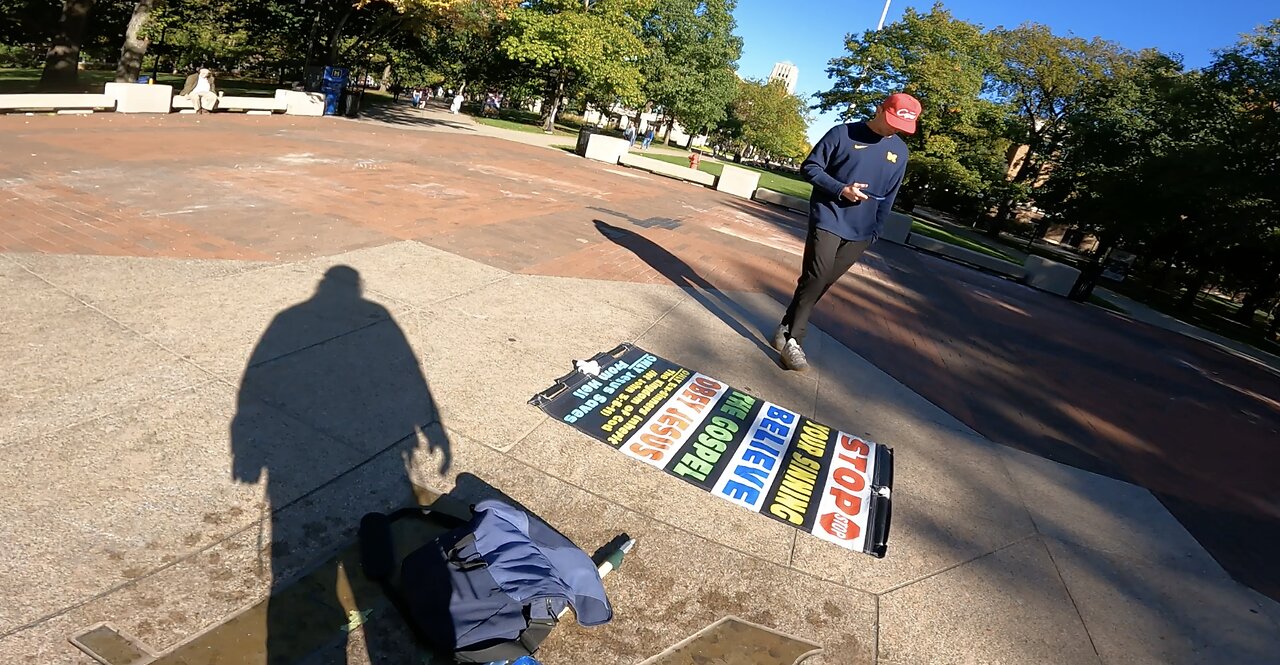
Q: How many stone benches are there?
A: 5